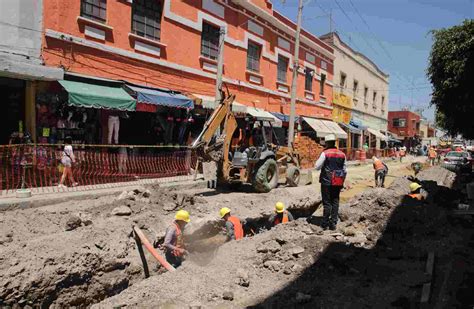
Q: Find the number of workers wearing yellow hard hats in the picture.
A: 4